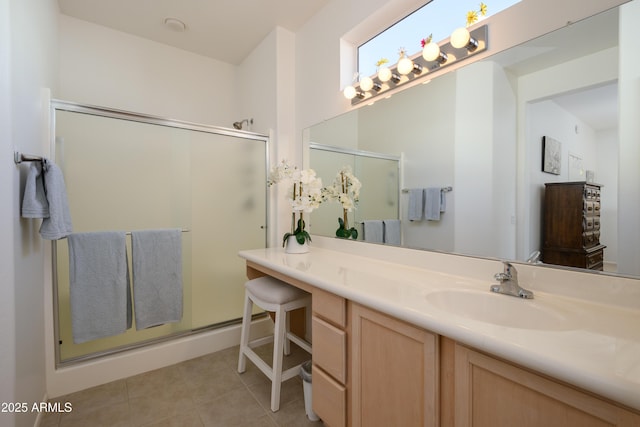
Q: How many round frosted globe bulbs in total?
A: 6